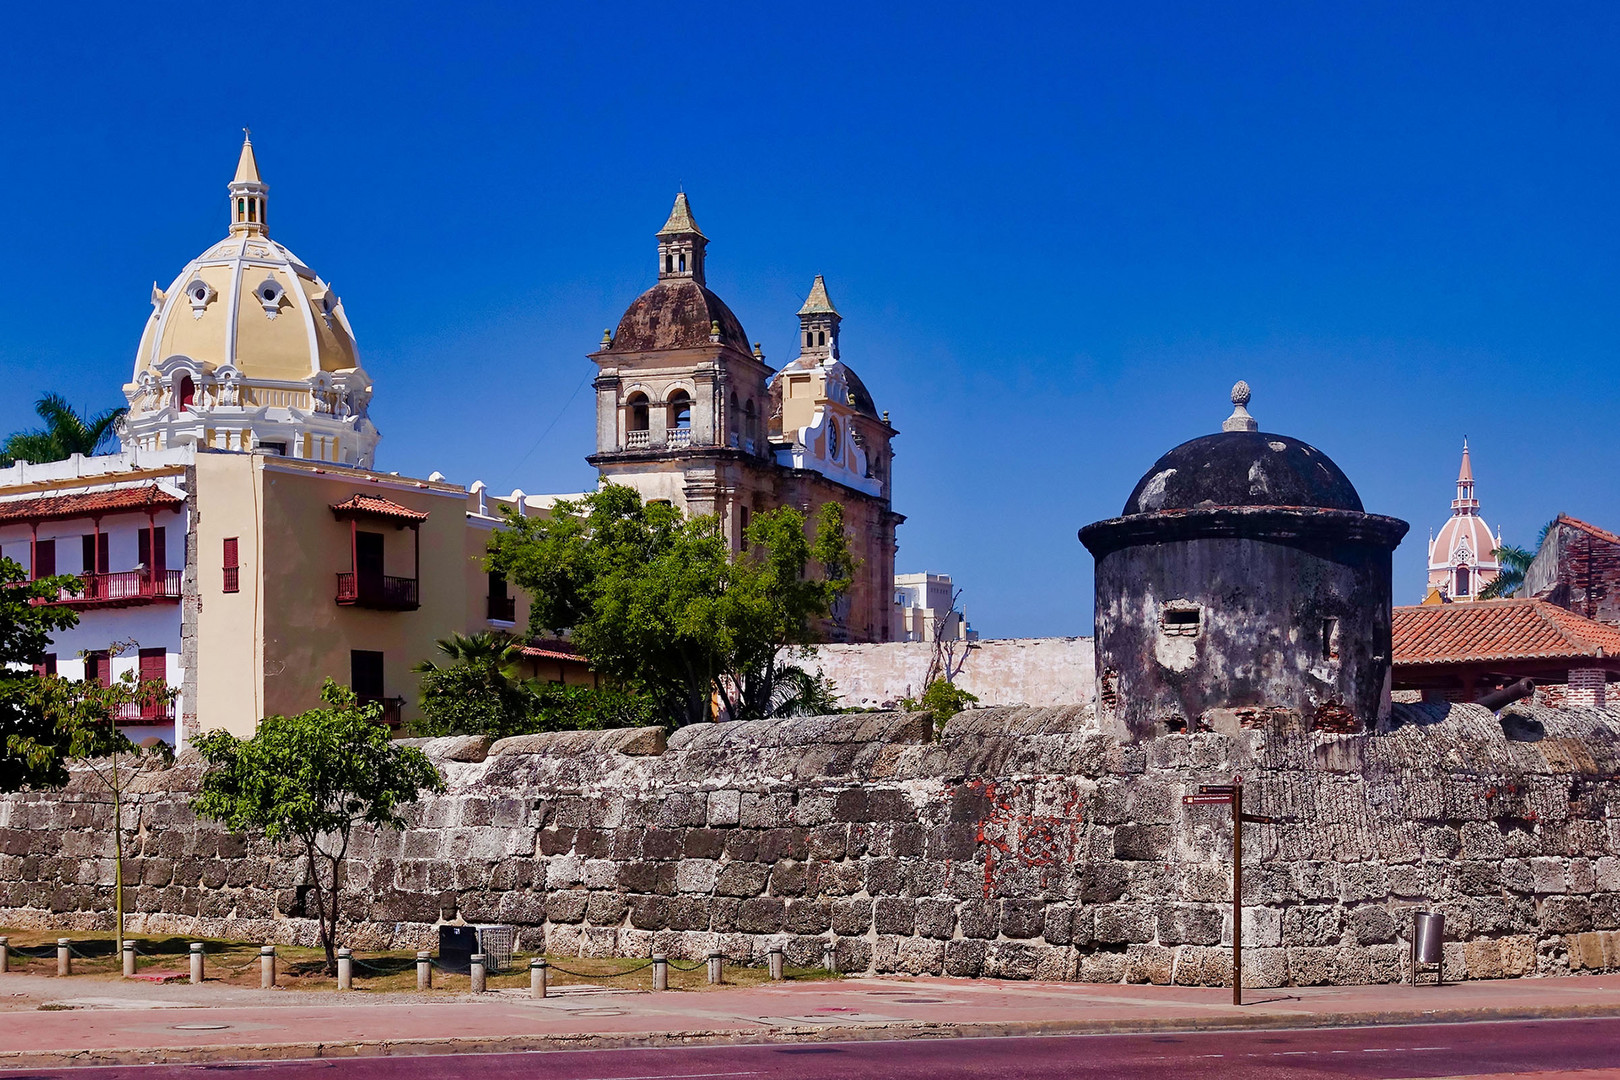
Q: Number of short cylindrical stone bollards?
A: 13